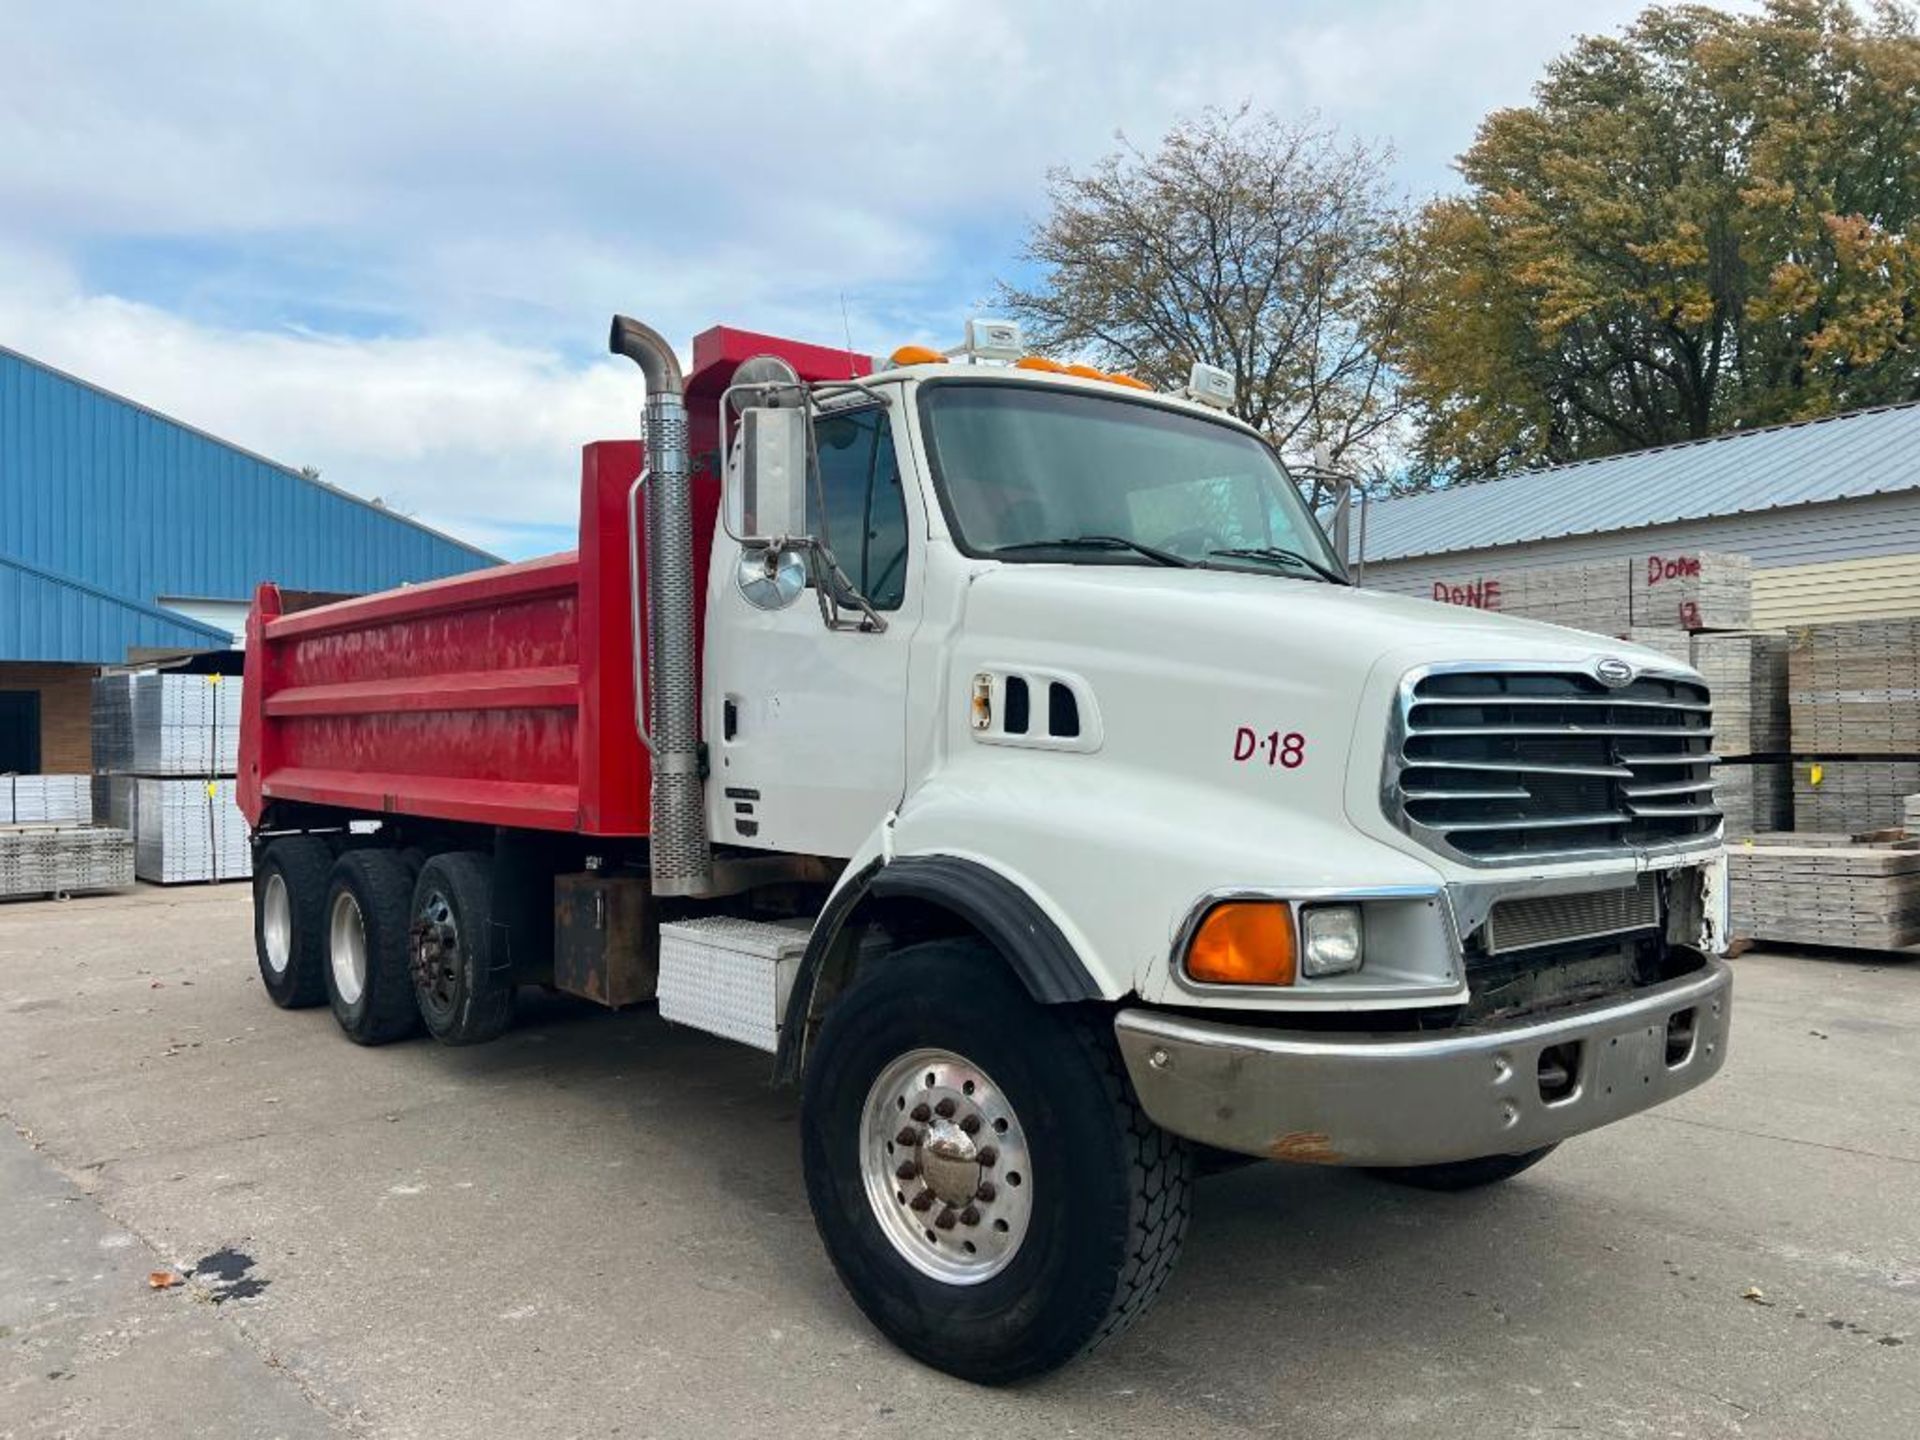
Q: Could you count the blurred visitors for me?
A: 0